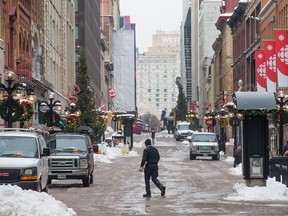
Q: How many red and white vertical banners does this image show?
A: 3